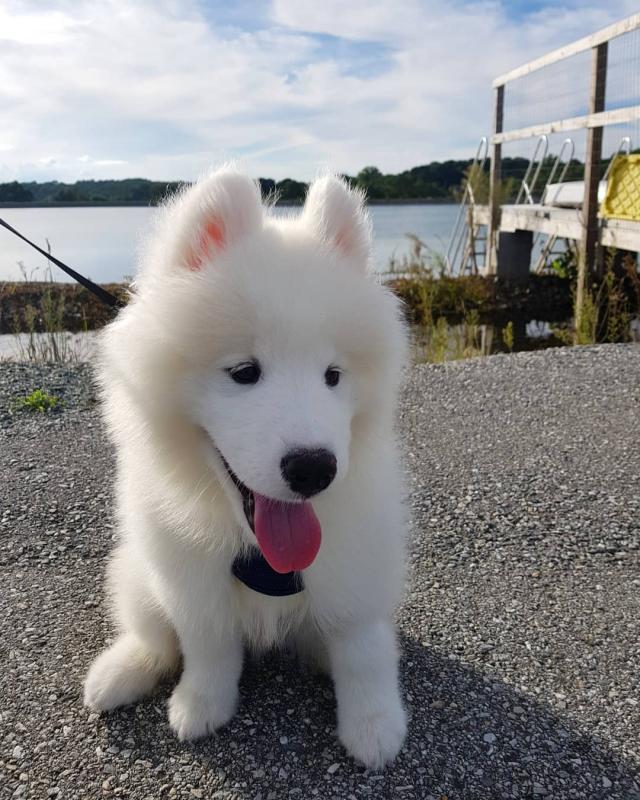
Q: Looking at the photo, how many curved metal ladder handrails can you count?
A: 4